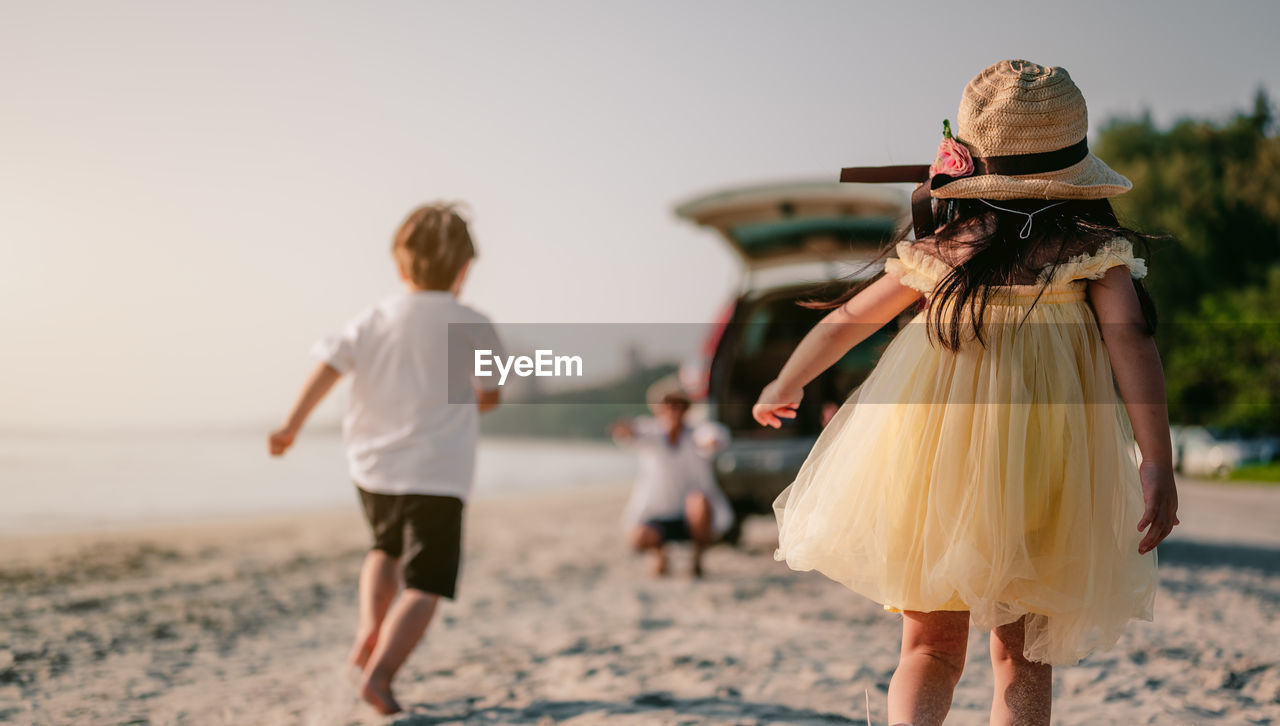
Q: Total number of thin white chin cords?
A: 1